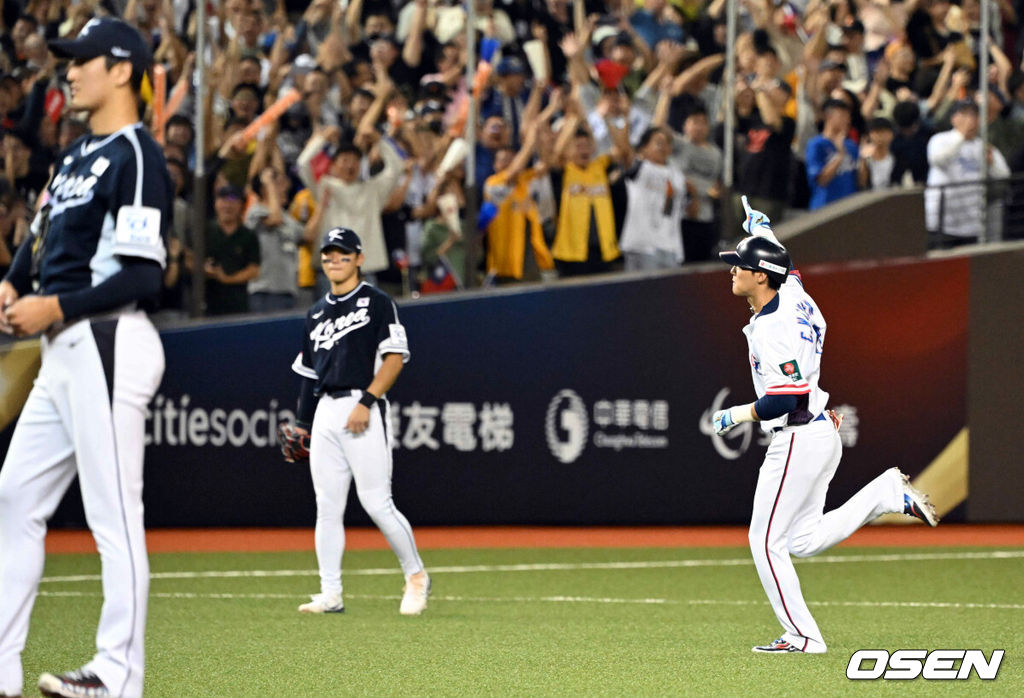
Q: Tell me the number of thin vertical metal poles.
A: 4